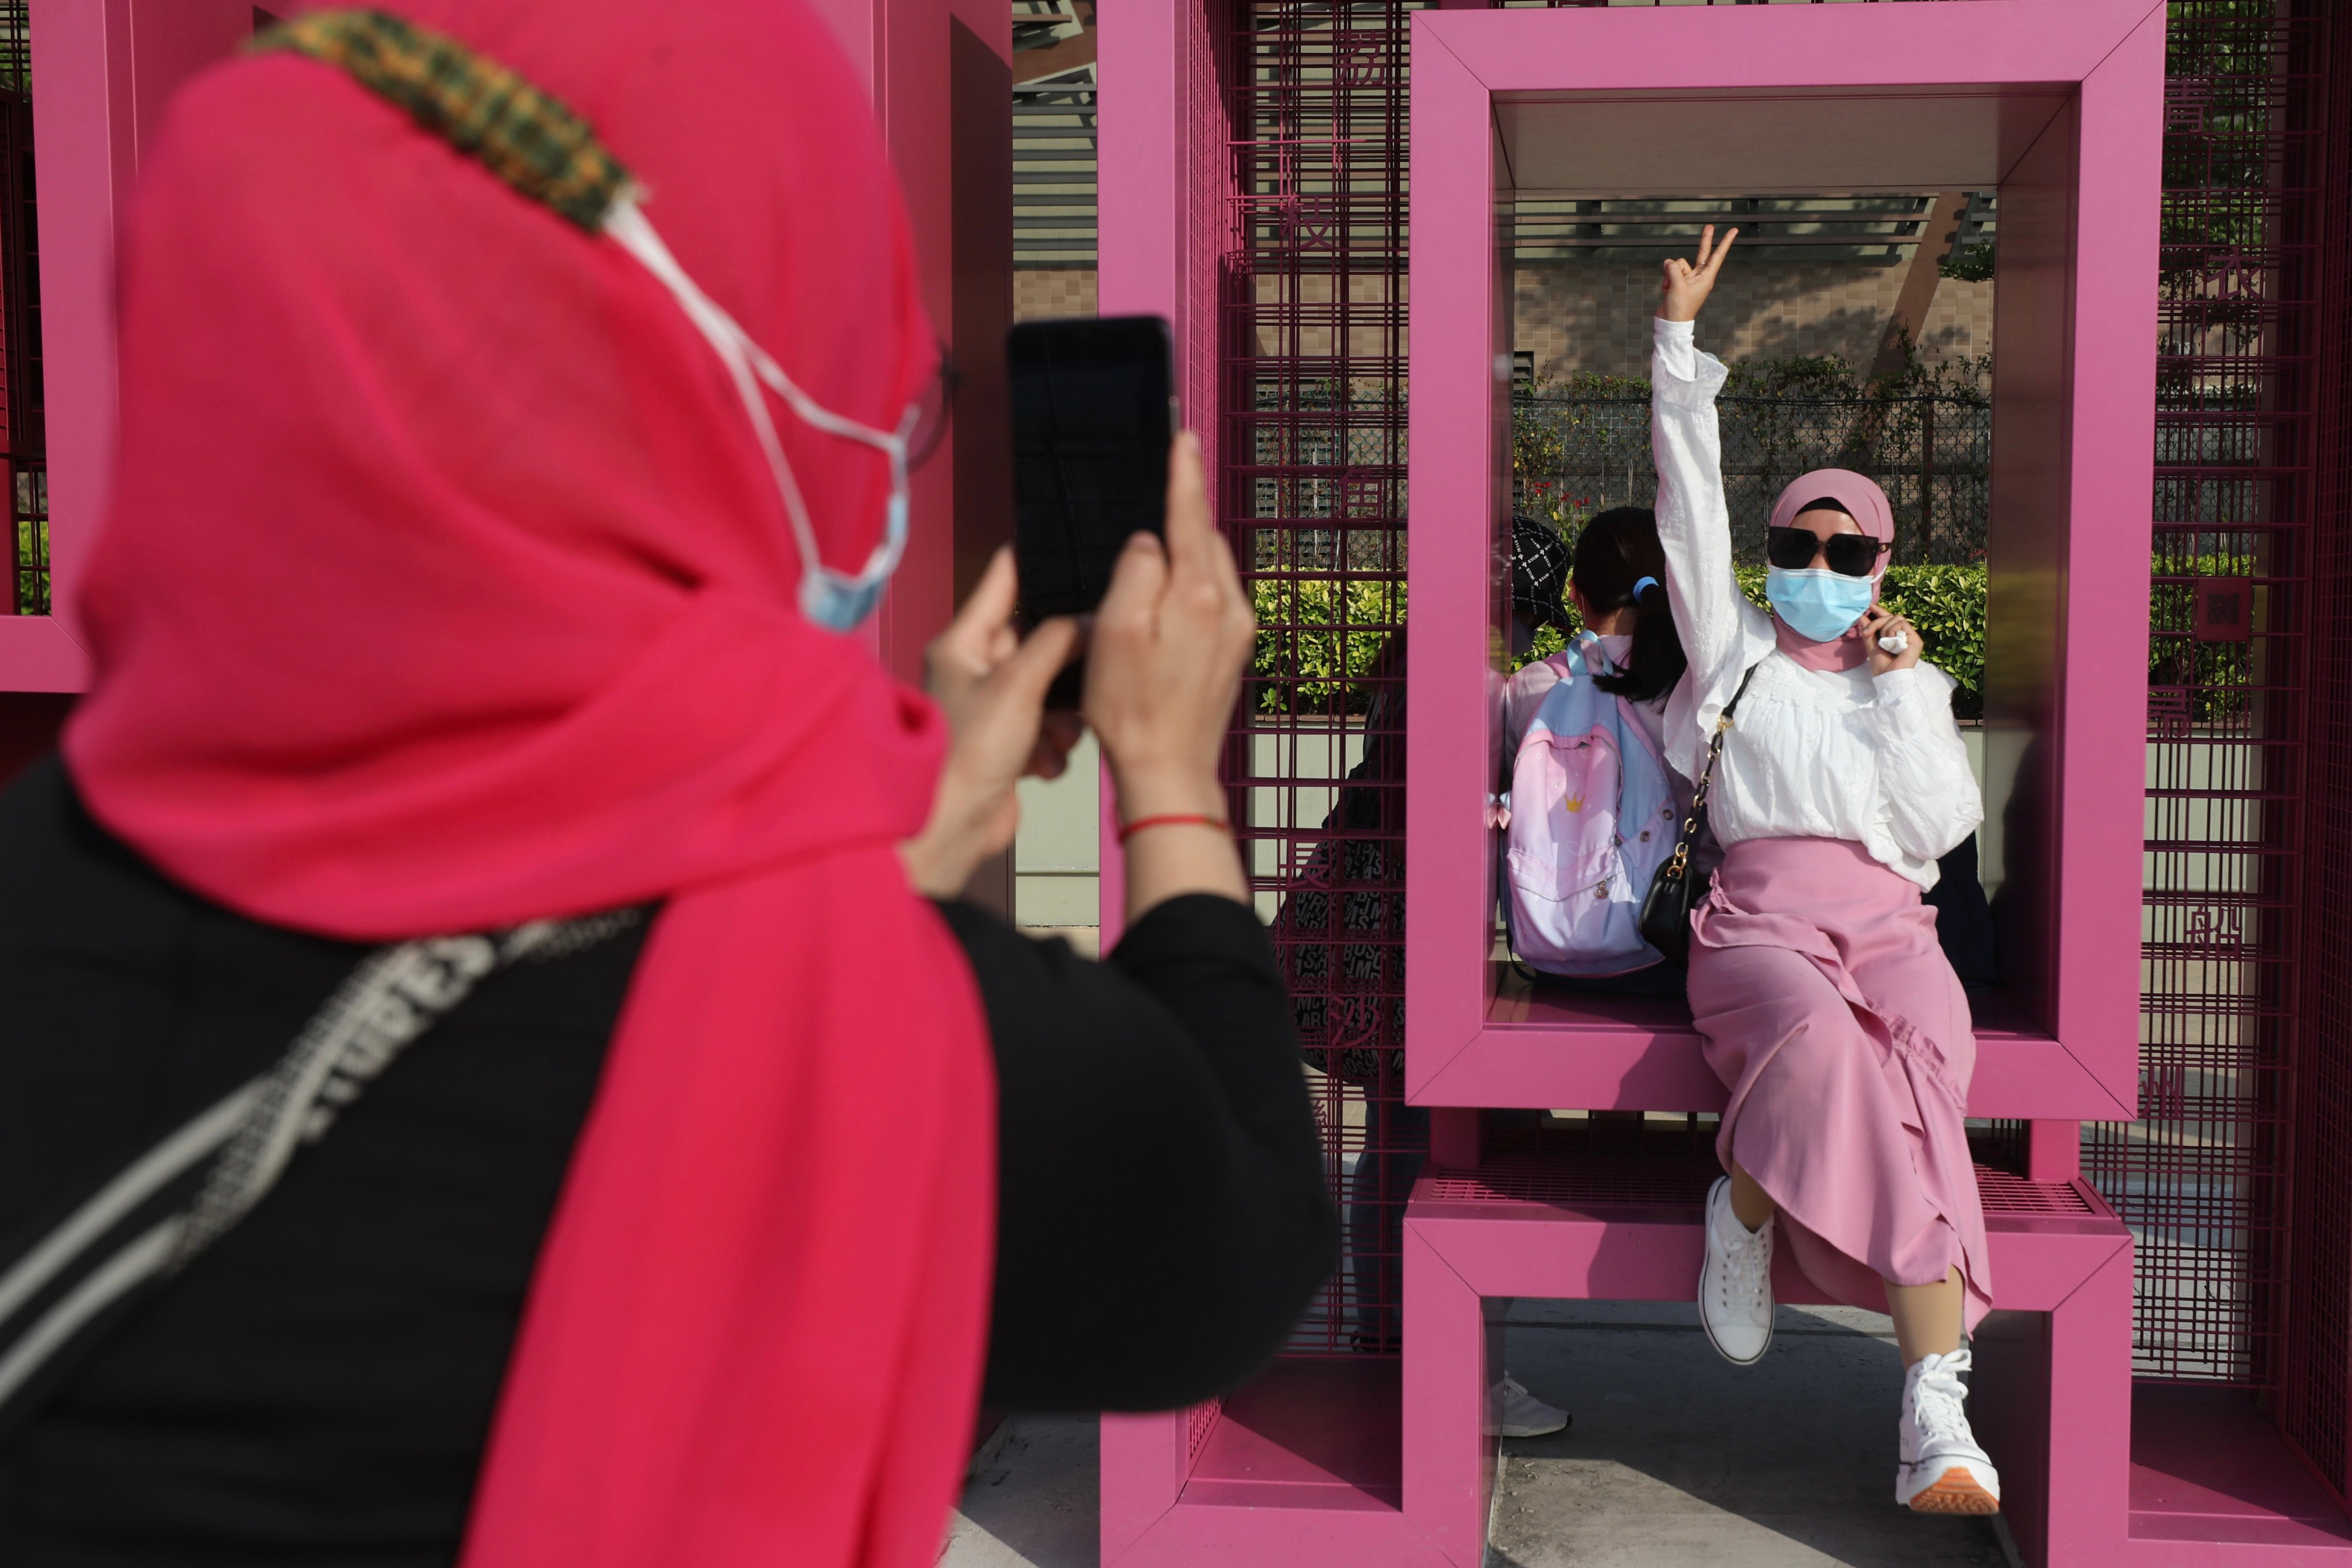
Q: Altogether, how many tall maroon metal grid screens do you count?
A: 2